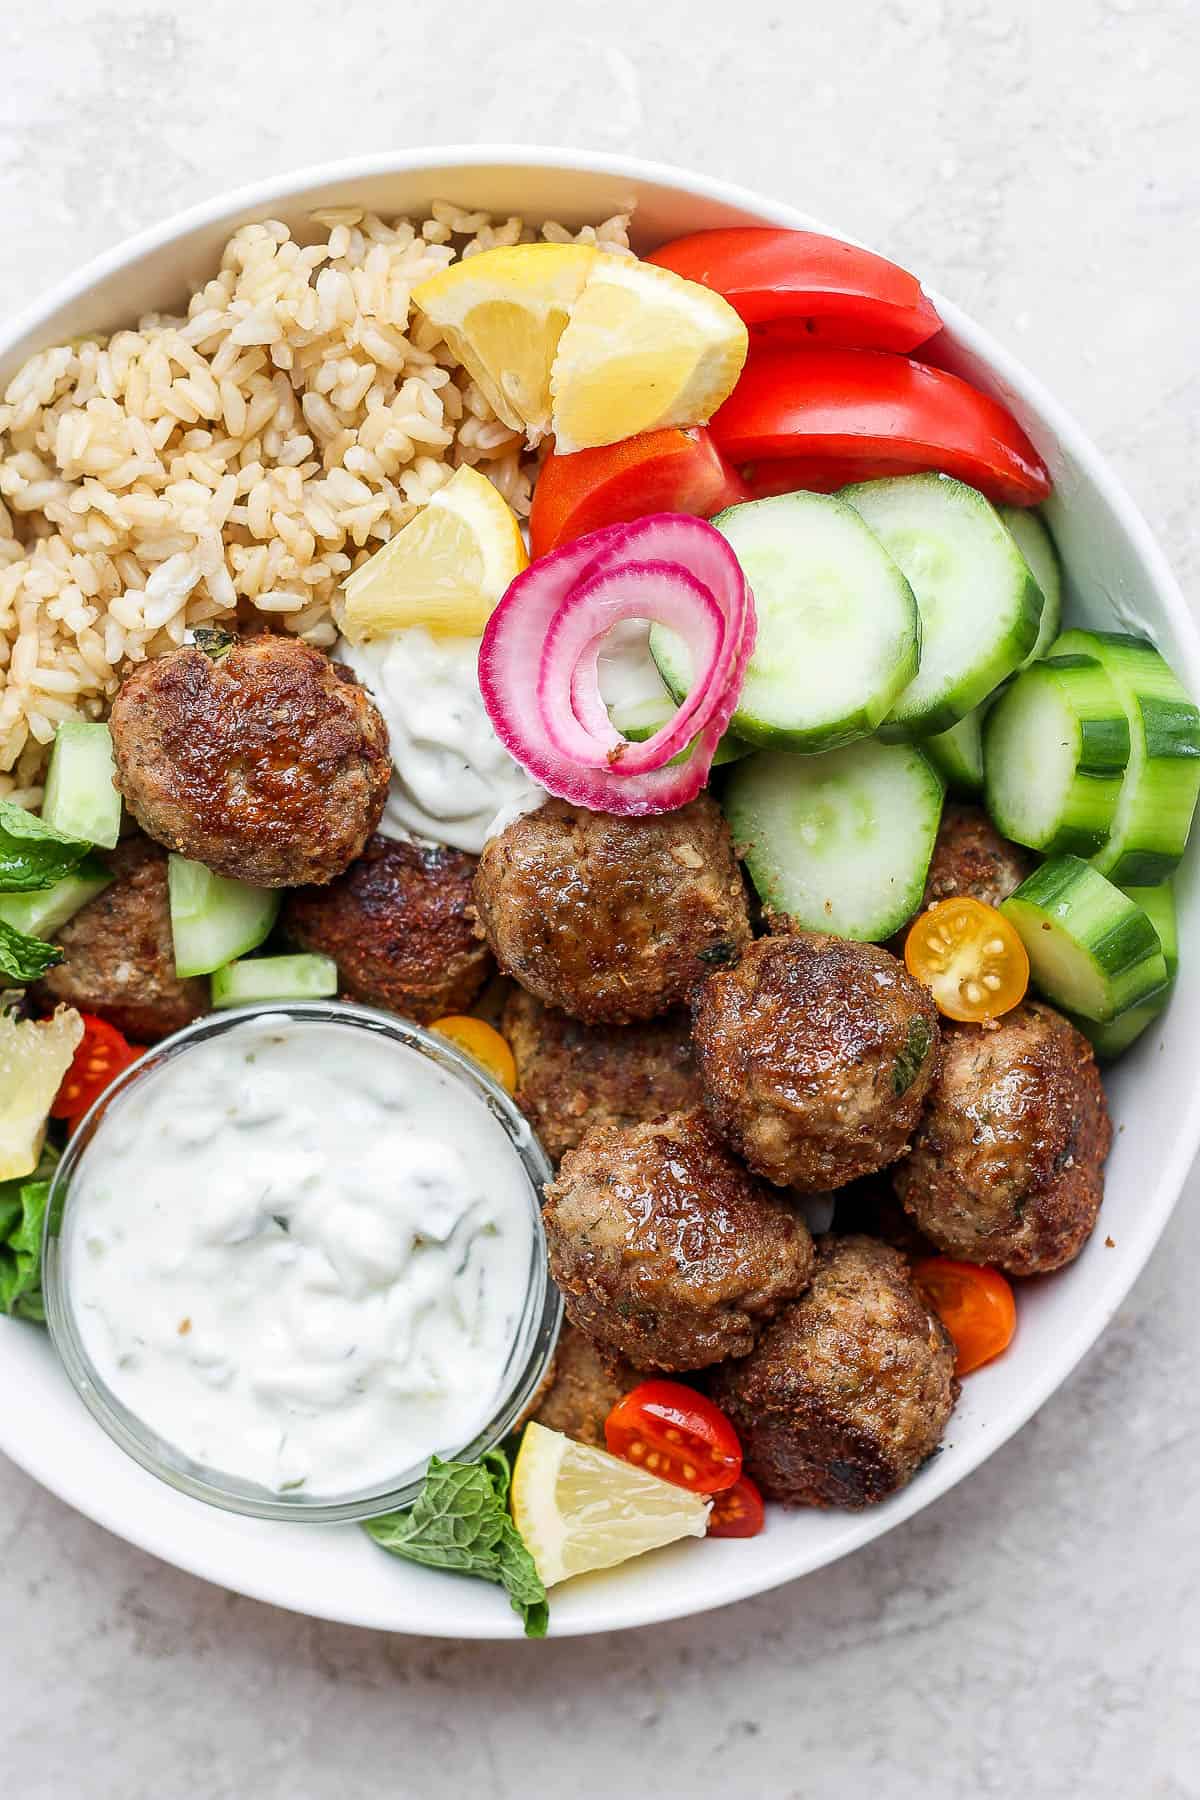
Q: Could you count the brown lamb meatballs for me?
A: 11